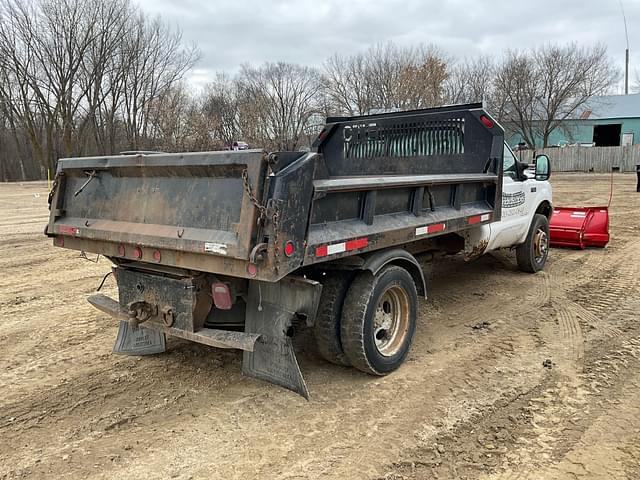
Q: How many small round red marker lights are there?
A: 6